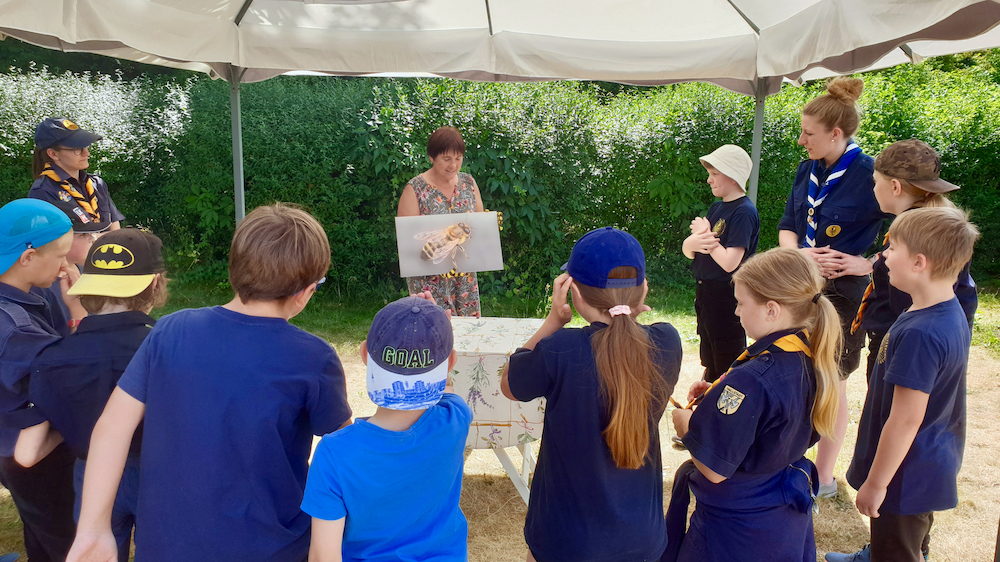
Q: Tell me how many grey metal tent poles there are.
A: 2